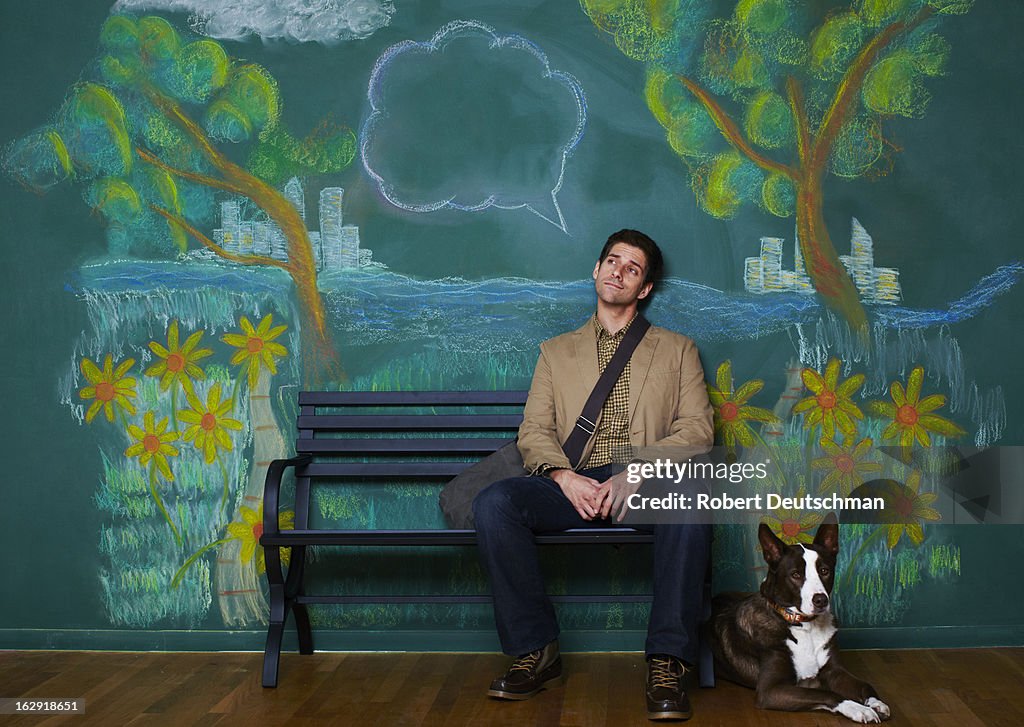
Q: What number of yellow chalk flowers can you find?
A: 12